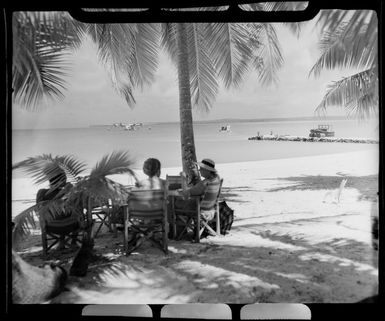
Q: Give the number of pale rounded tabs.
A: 3